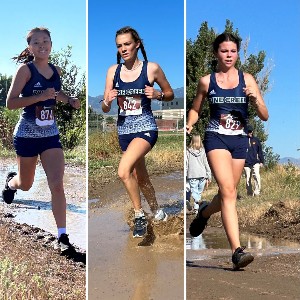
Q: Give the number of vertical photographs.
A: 3